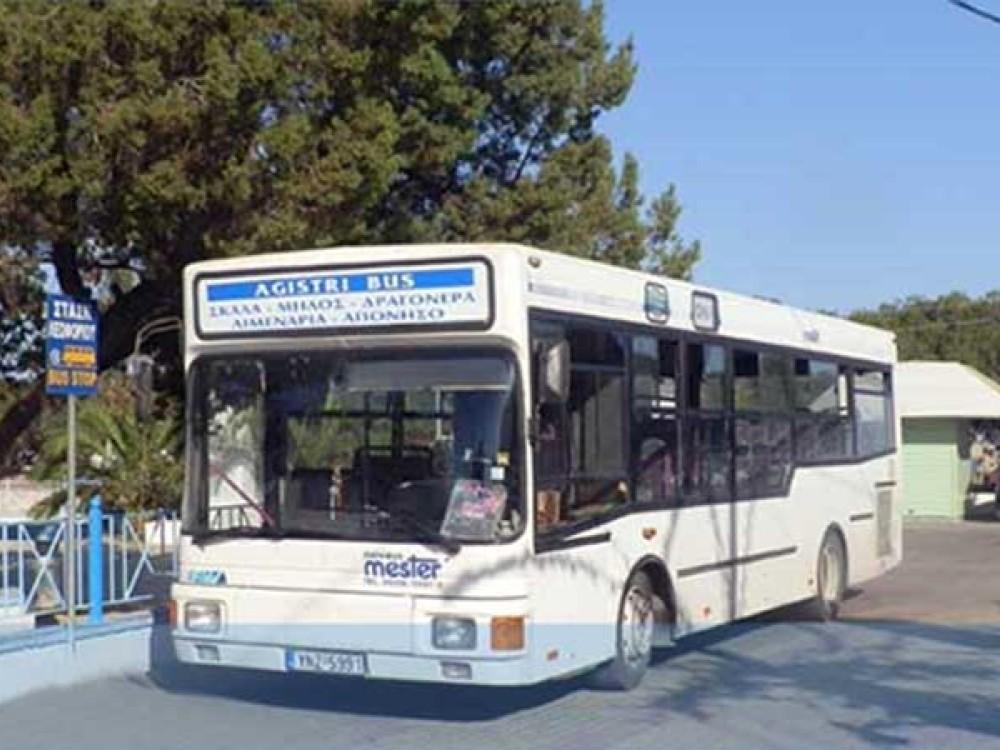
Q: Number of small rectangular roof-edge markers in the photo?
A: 2